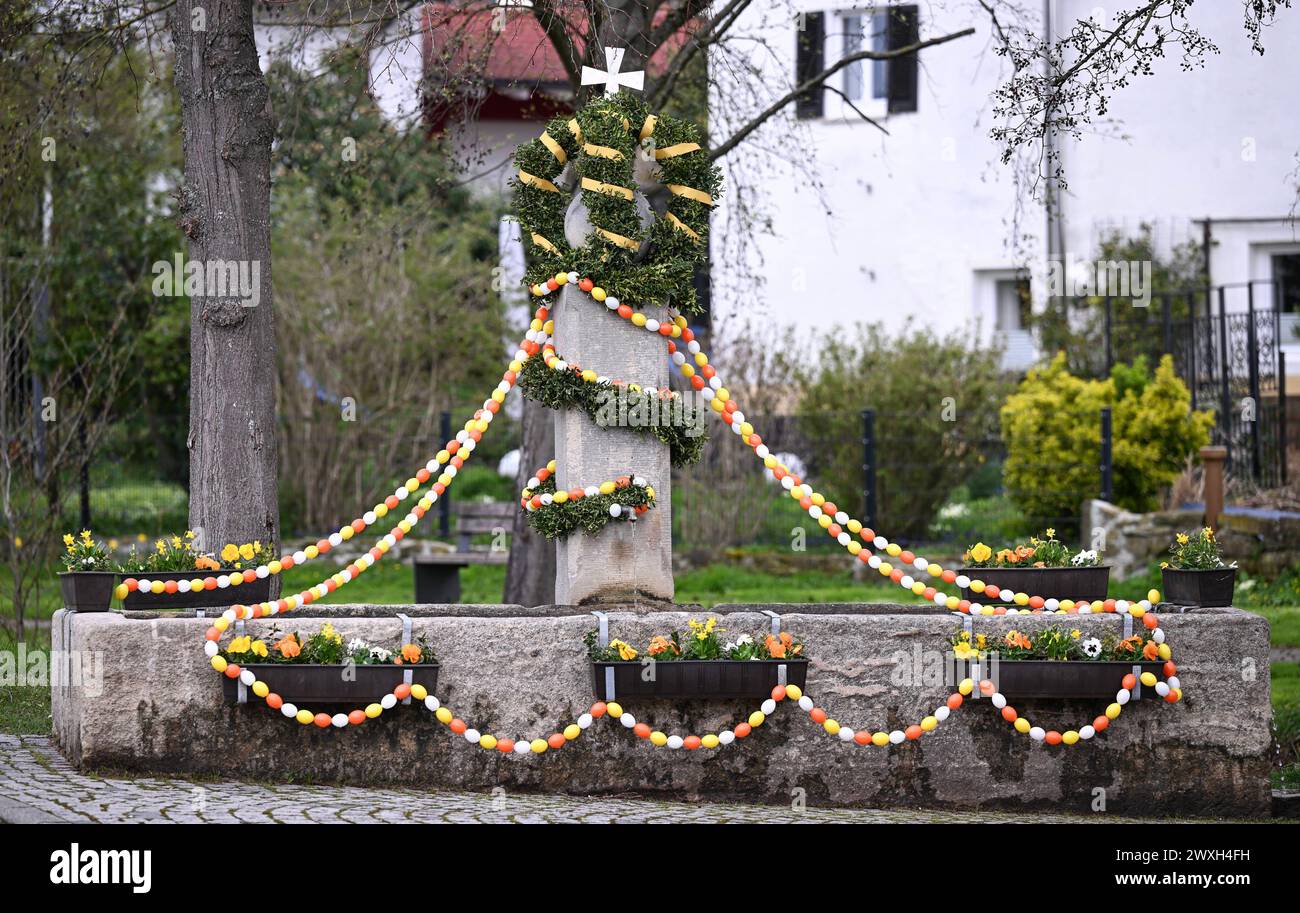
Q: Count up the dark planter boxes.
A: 7